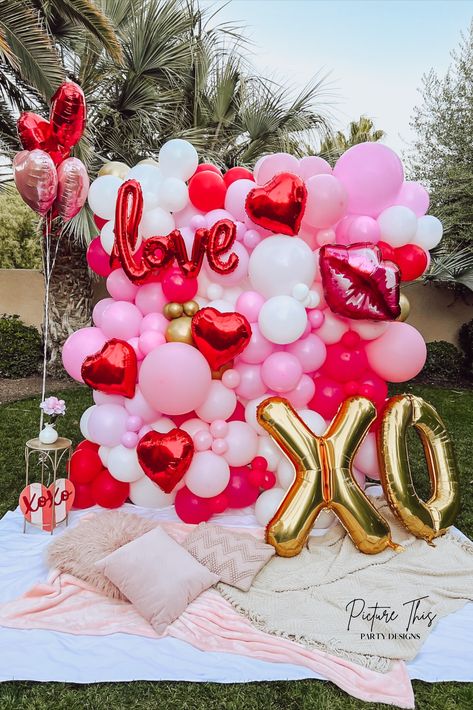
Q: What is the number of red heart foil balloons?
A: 6